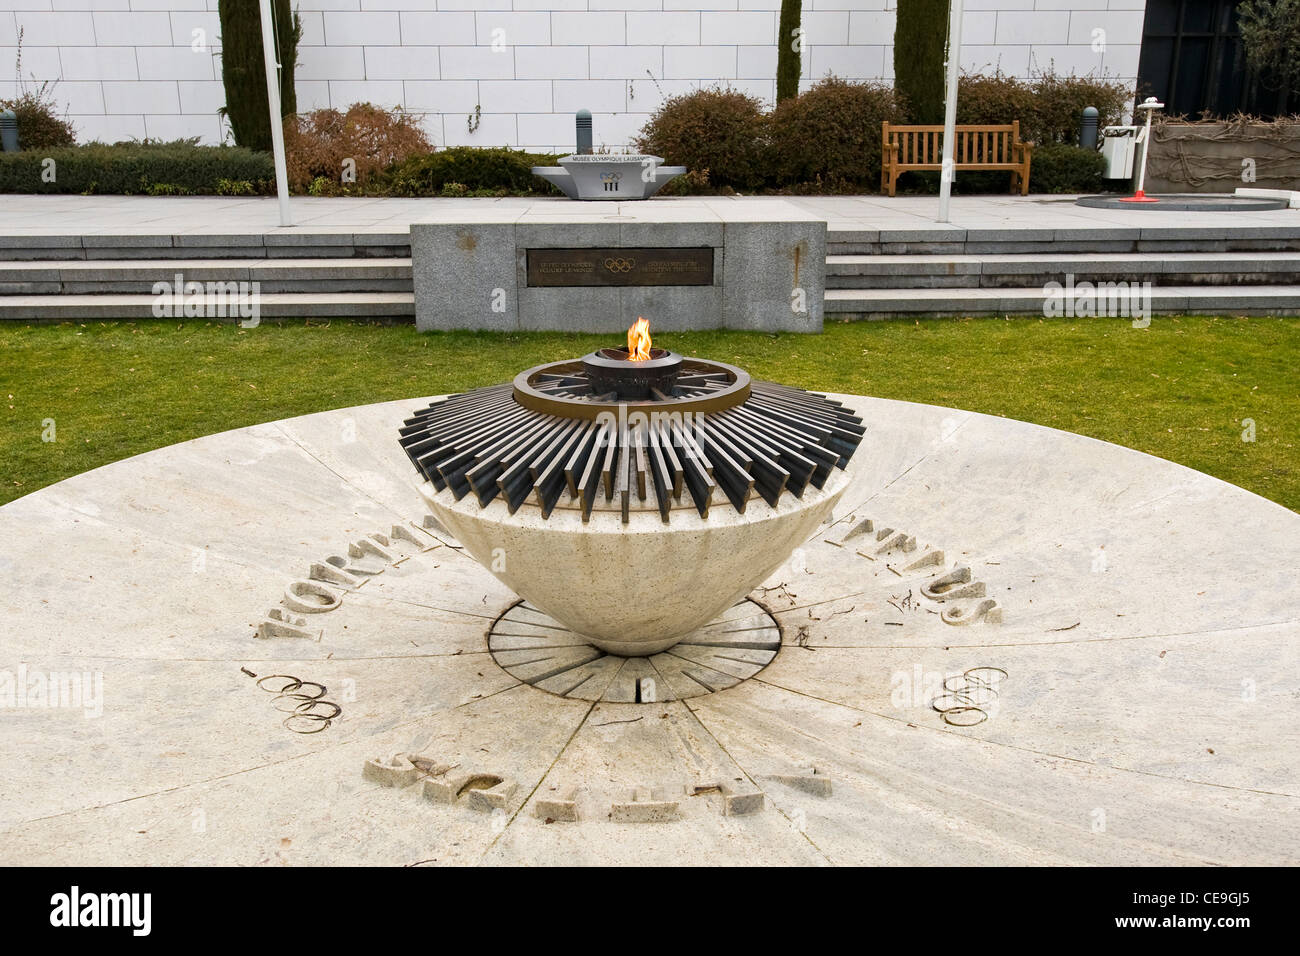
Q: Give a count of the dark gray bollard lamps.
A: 3